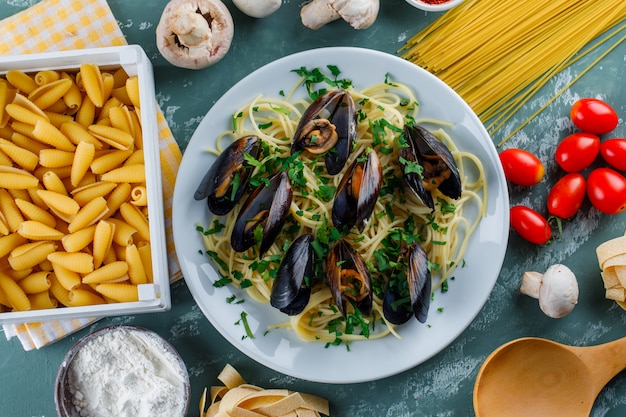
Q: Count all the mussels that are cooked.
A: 8